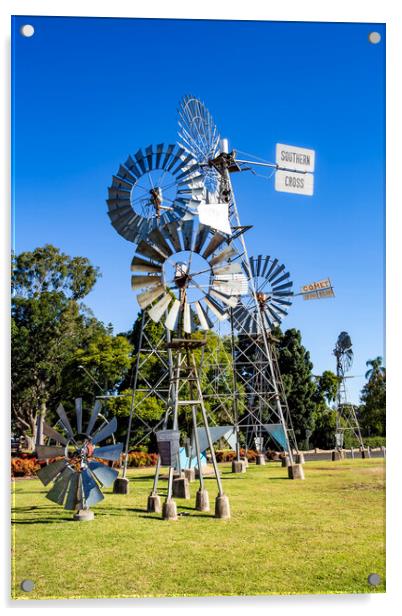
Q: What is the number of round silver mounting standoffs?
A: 4